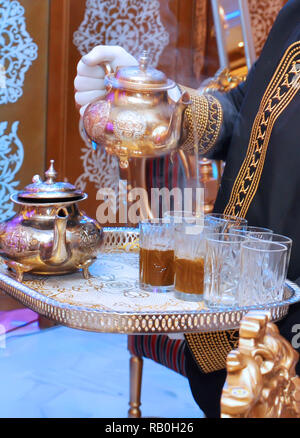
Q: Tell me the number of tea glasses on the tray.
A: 8